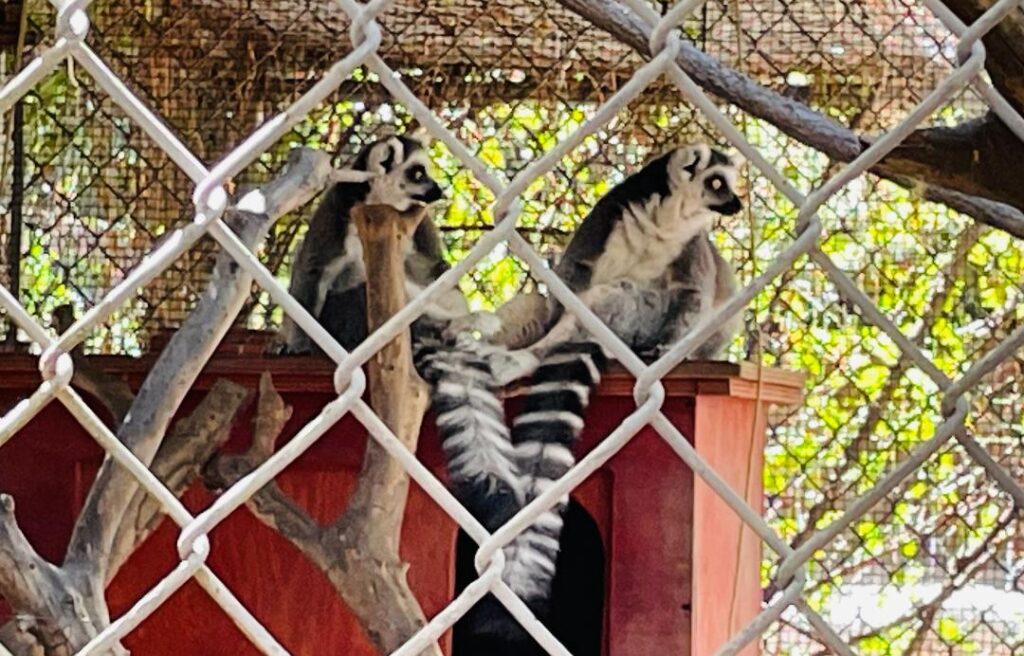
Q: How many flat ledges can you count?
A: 1